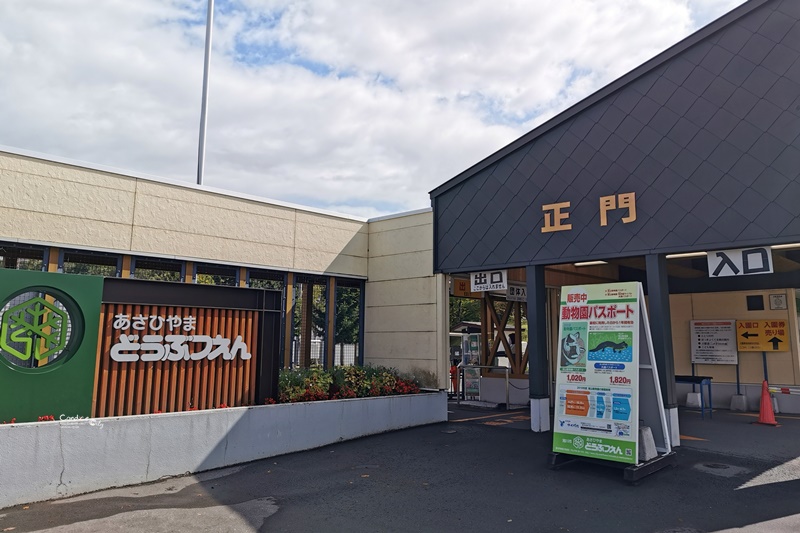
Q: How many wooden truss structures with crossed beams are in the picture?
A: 1